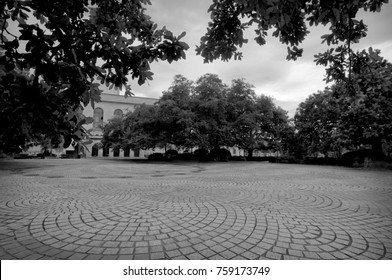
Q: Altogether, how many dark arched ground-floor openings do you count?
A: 5